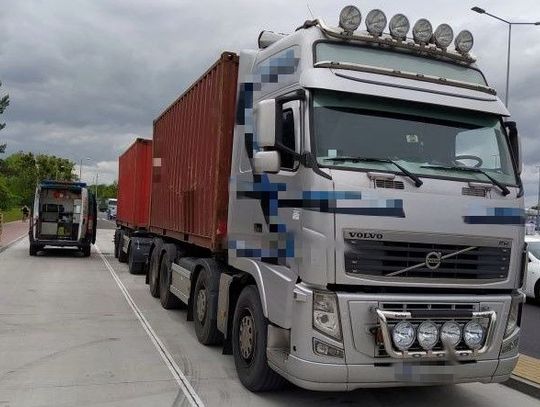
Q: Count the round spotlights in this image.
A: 10